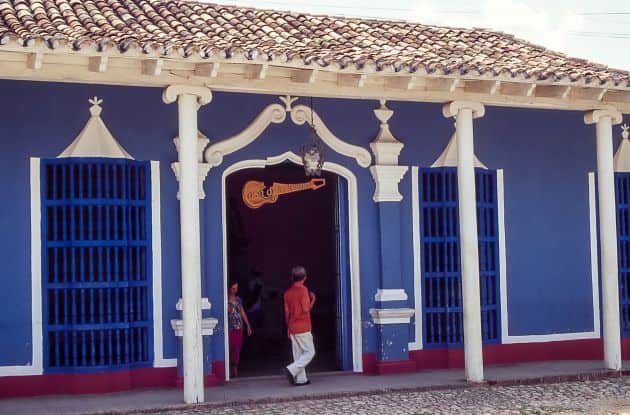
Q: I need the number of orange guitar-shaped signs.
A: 1